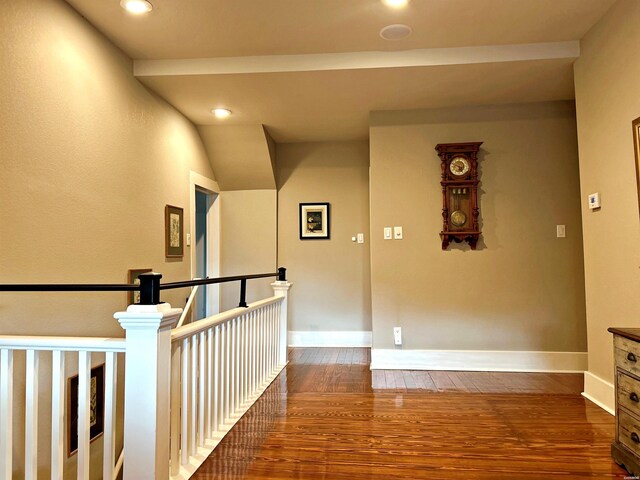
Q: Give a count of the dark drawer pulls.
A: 3